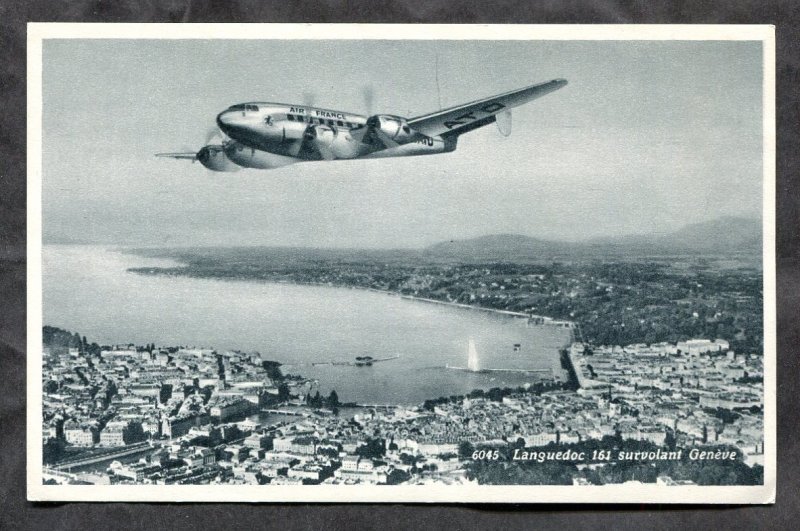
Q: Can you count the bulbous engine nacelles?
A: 4